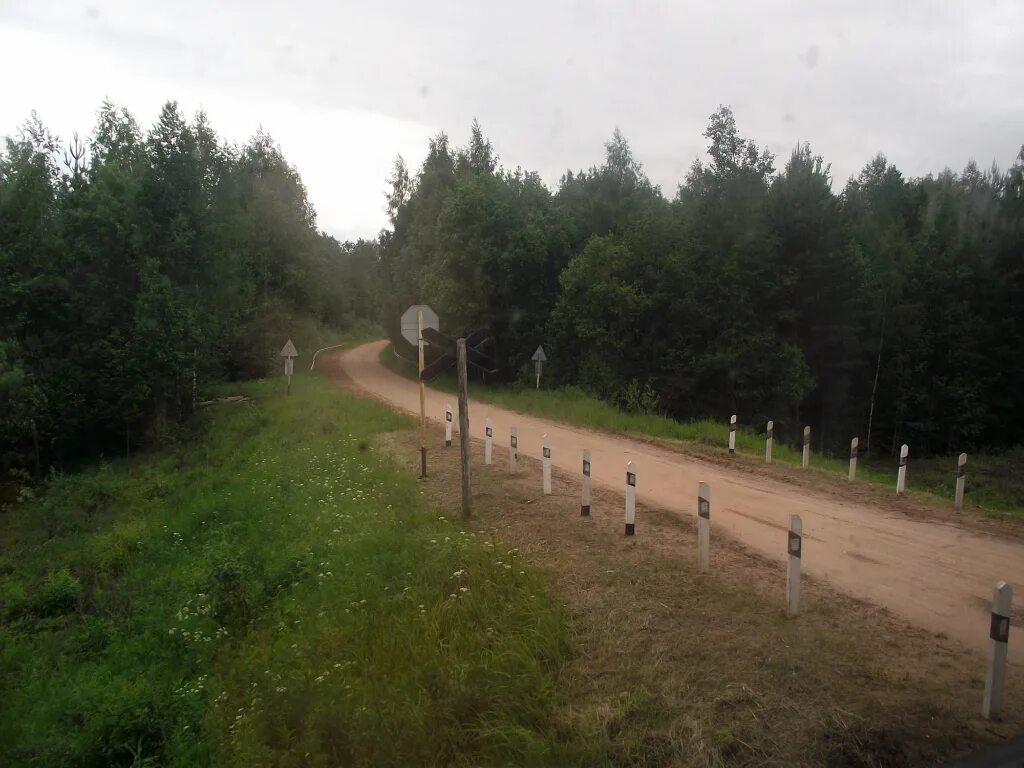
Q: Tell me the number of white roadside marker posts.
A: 15